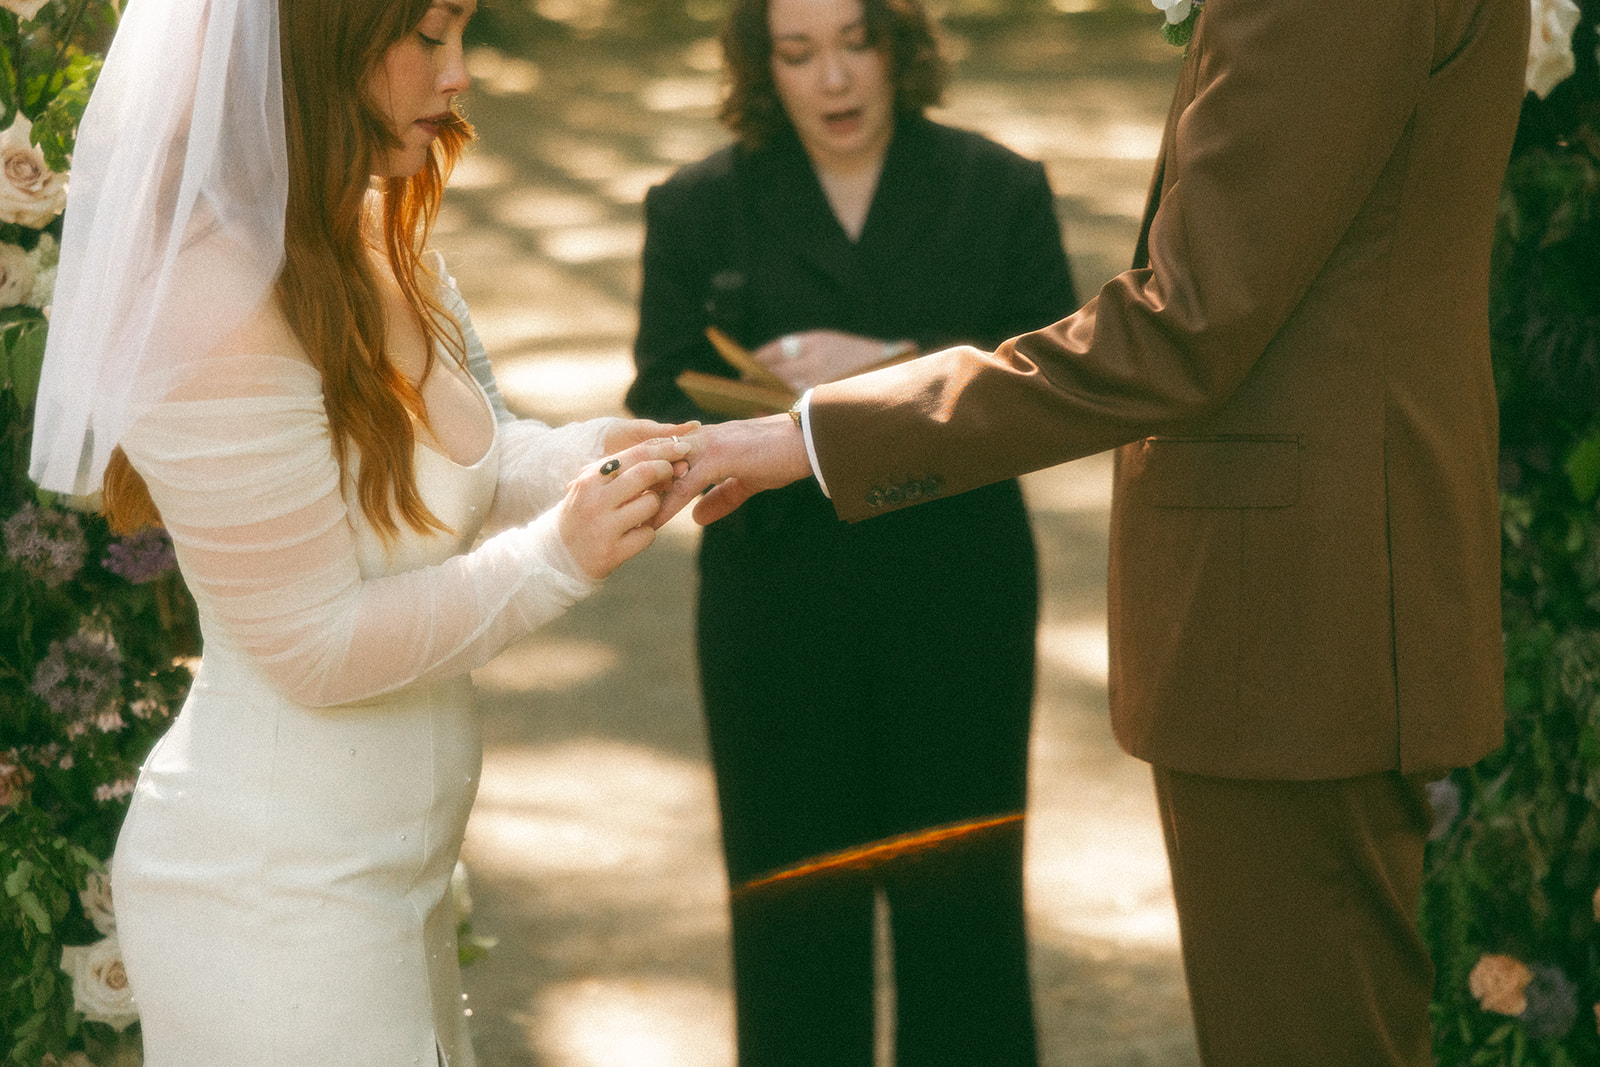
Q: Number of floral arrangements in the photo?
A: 2